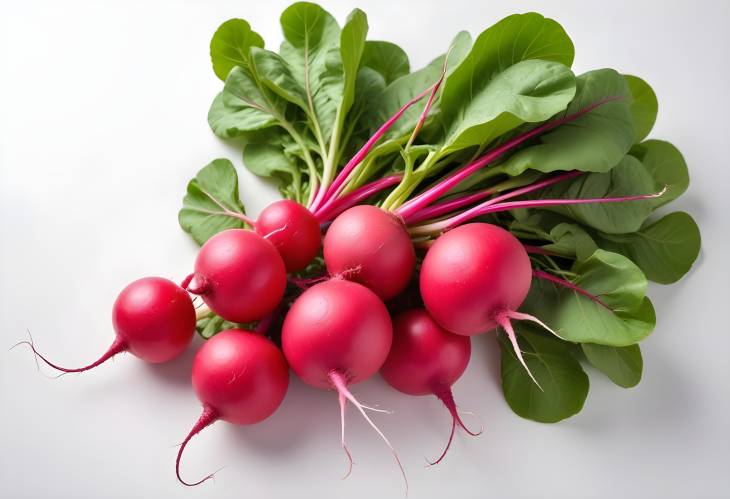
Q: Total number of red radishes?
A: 8